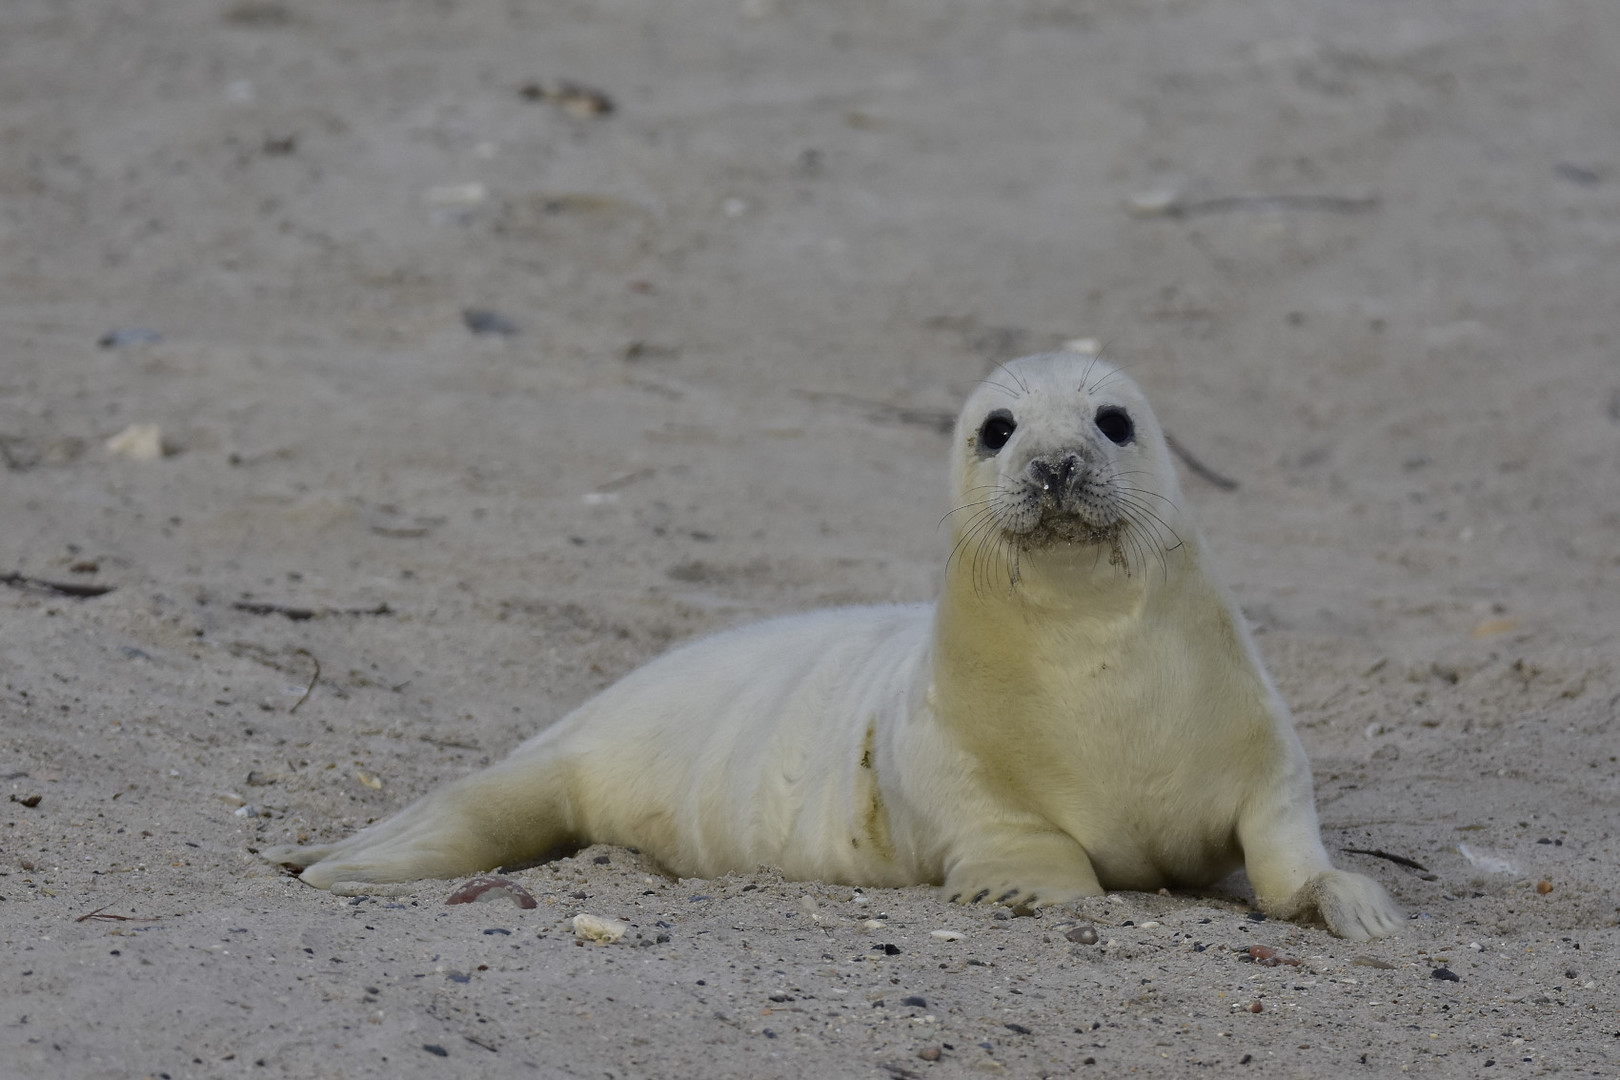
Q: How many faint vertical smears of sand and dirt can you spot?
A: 1